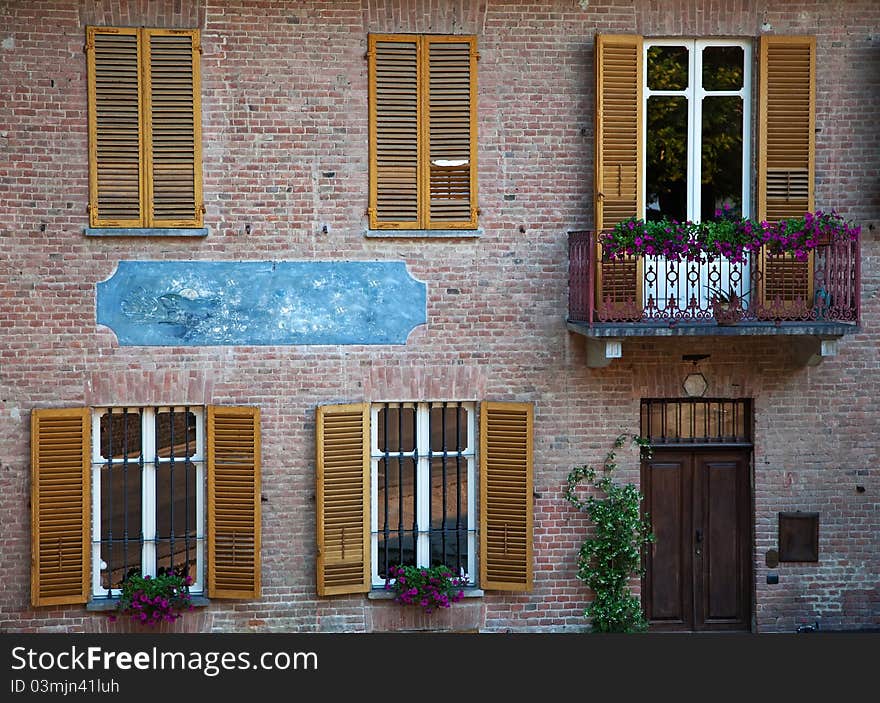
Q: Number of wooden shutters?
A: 10